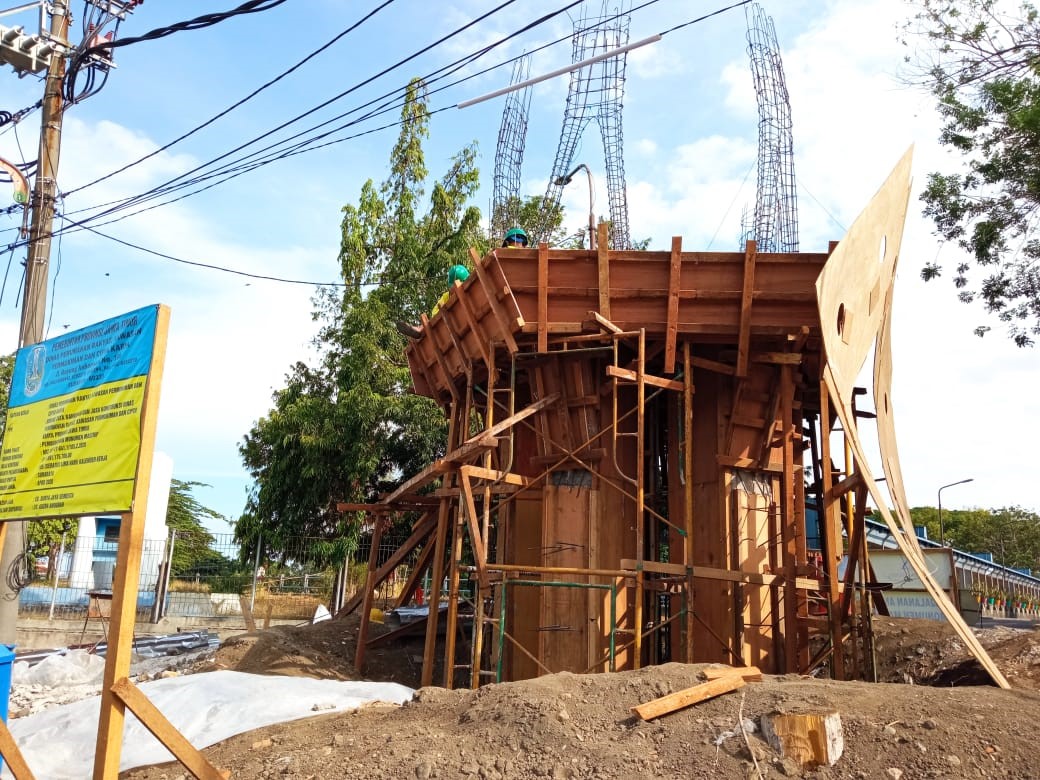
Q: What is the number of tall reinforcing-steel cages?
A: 3